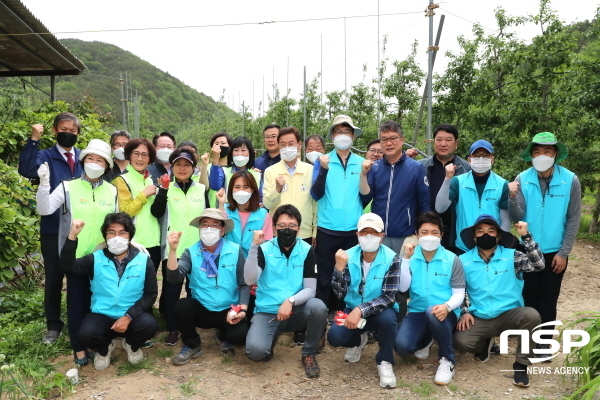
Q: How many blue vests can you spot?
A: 10